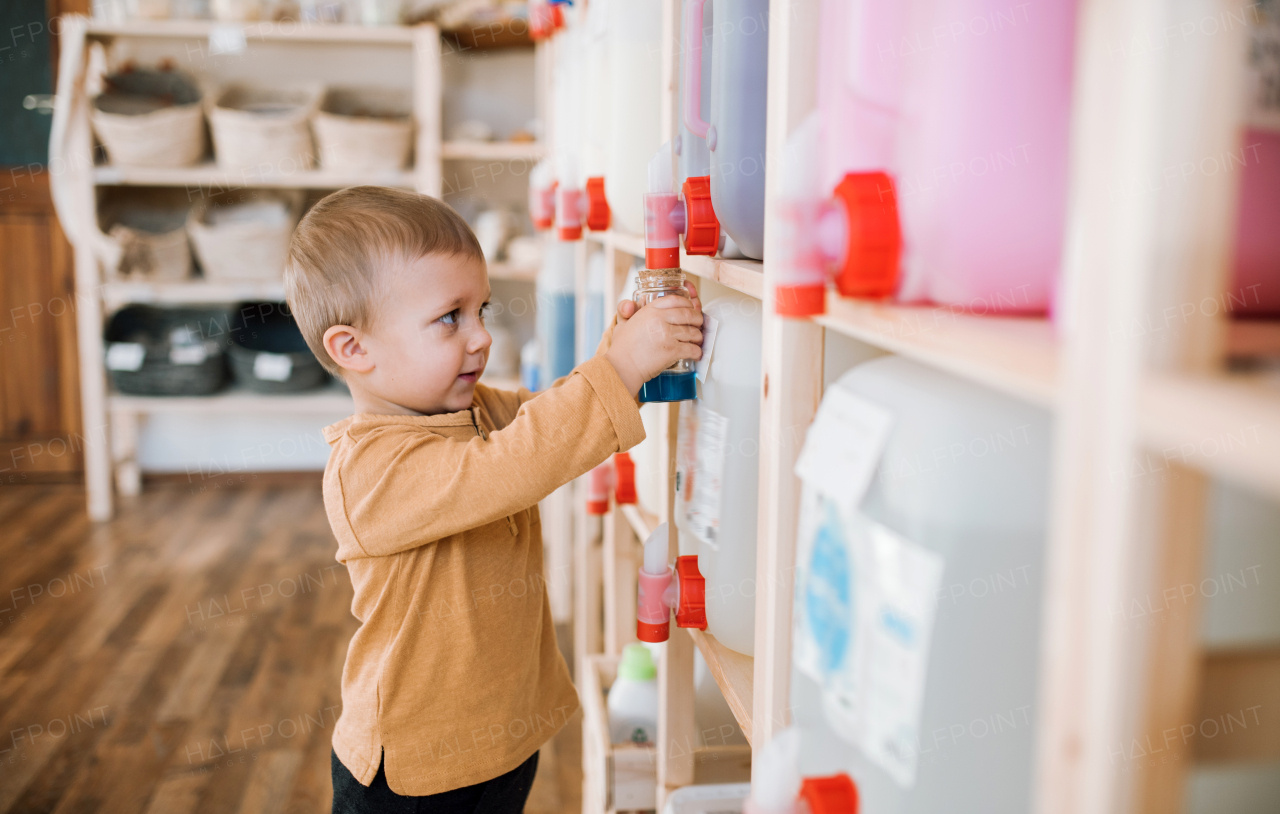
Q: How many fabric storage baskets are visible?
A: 7